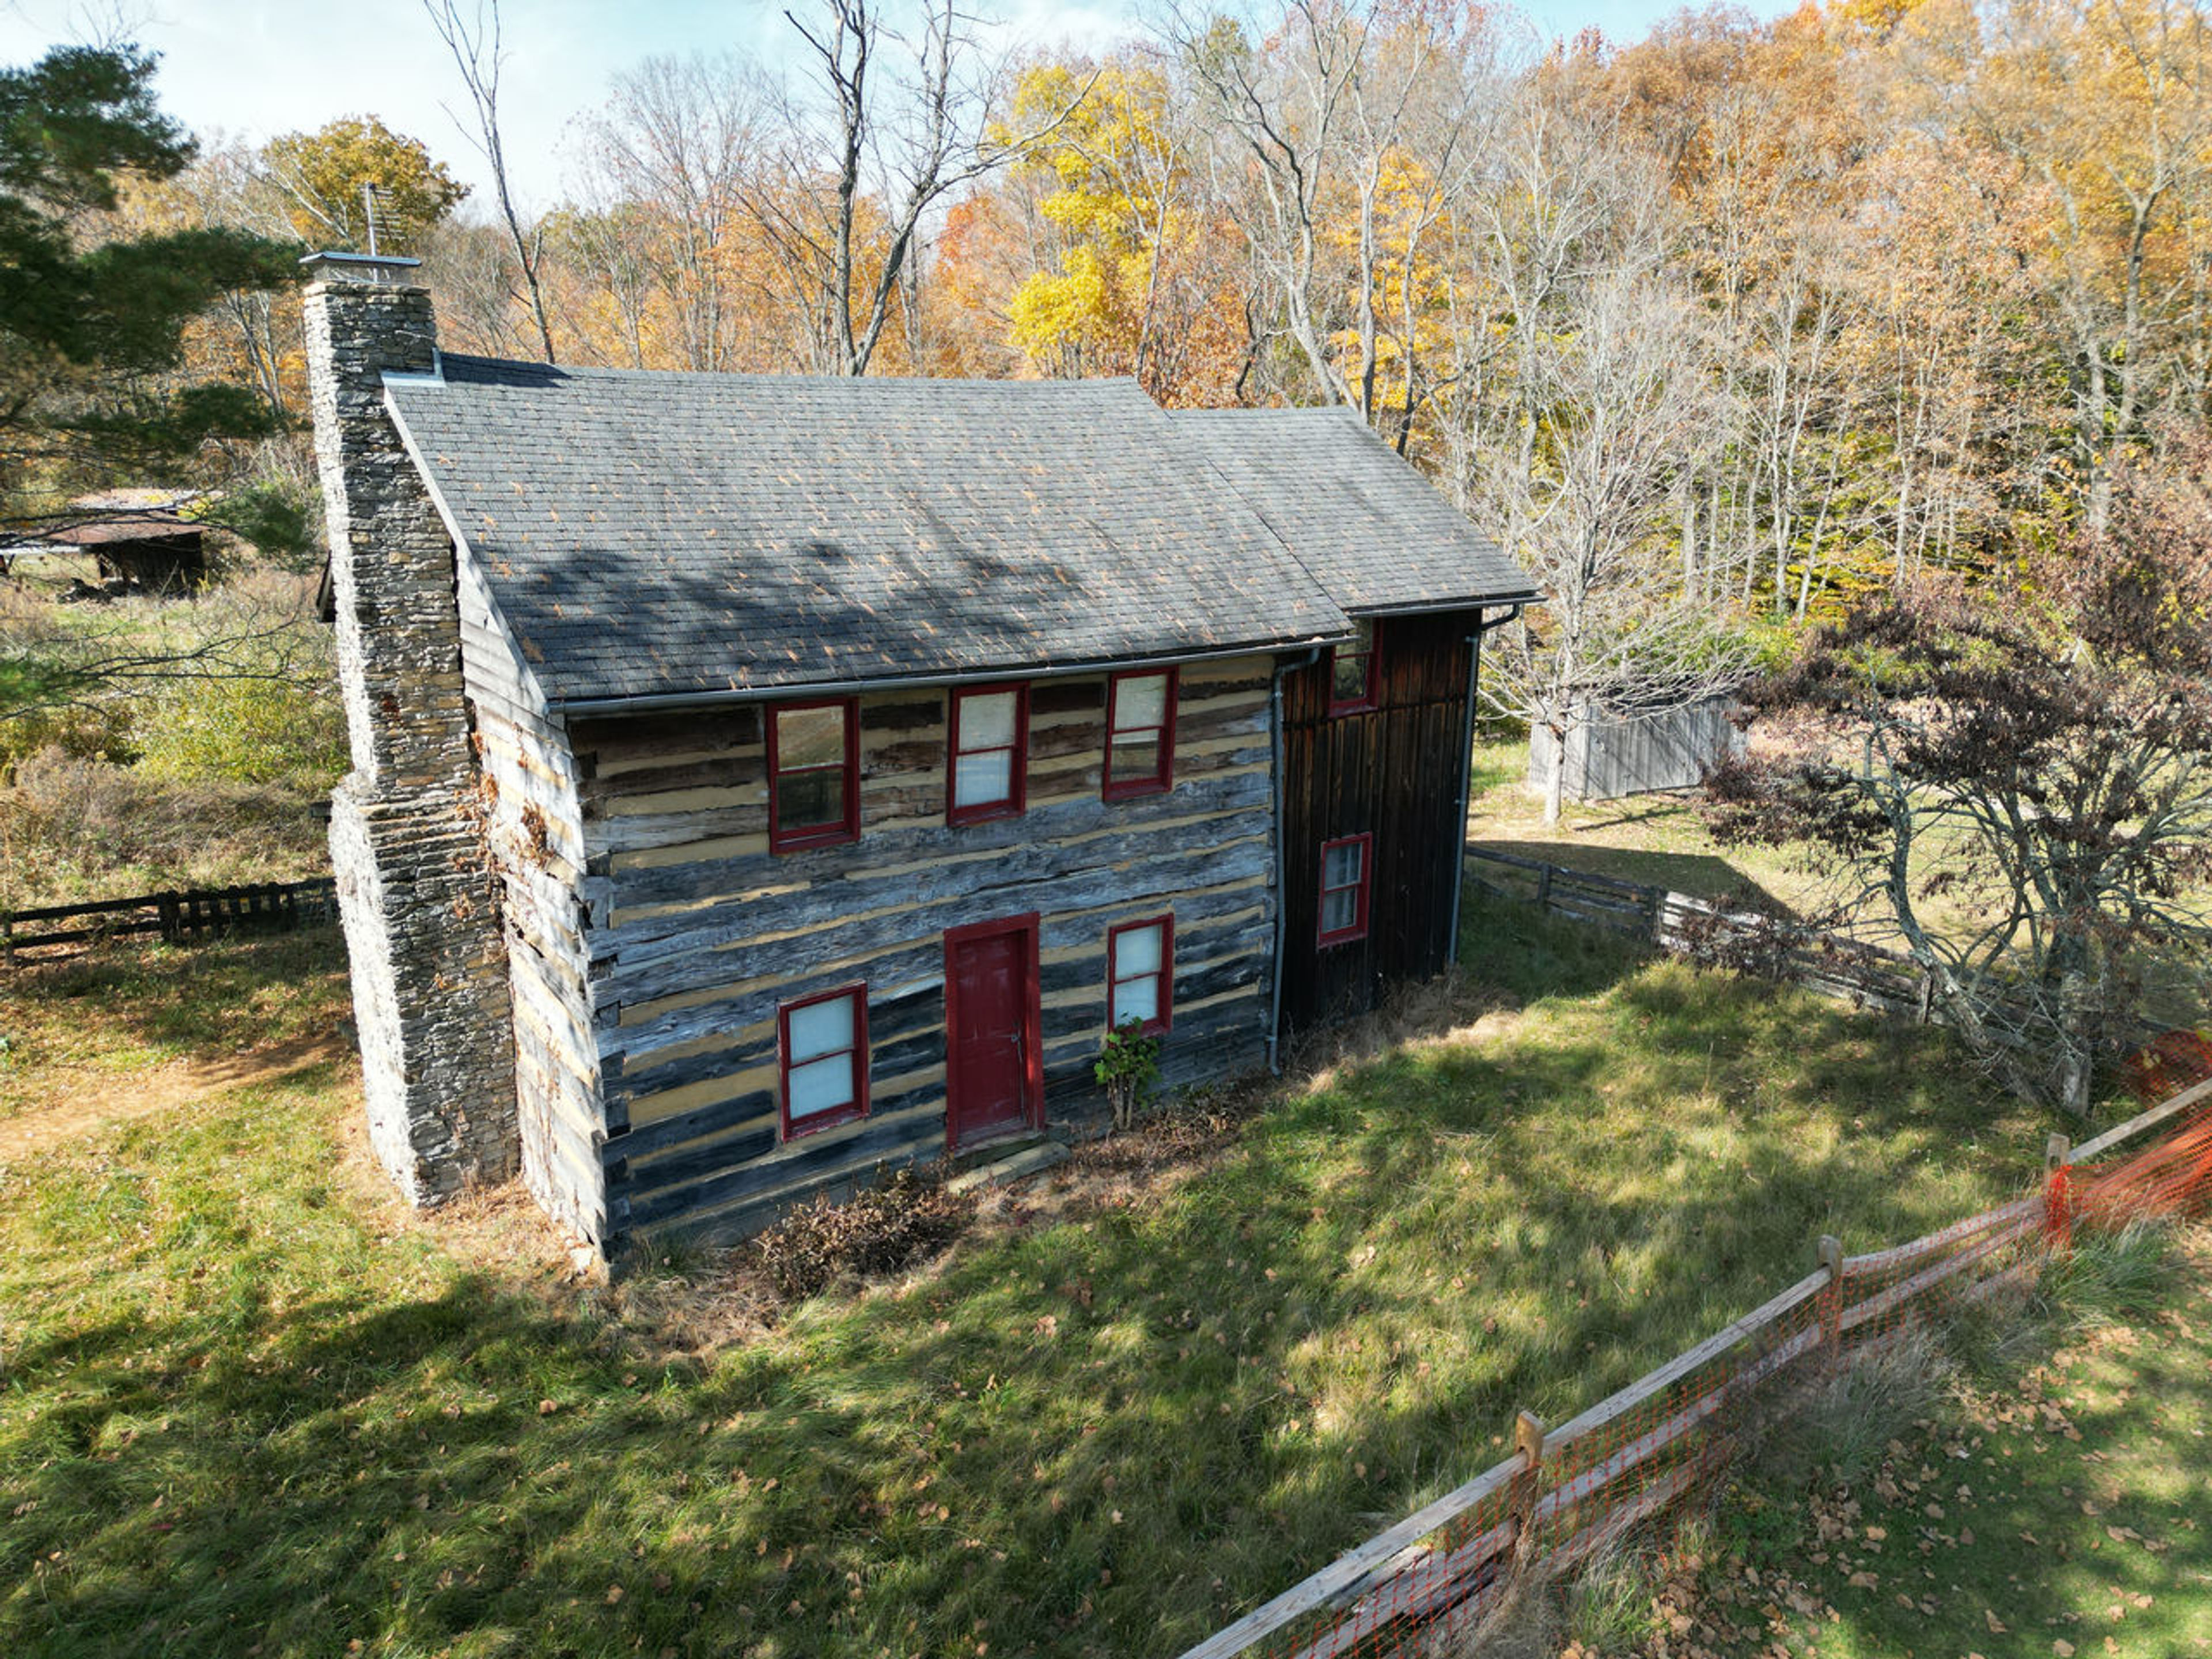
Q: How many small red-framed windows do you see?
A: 7